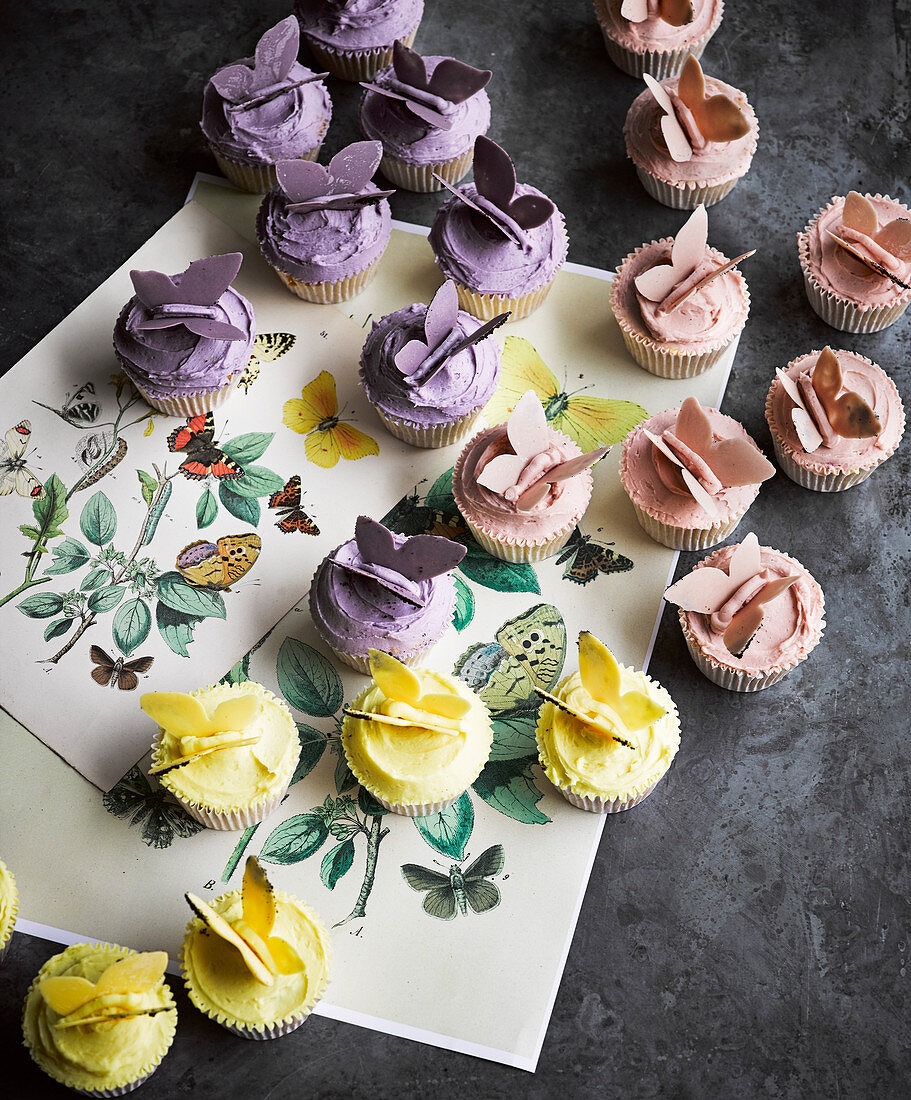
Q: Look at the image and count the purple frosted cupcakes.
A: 8